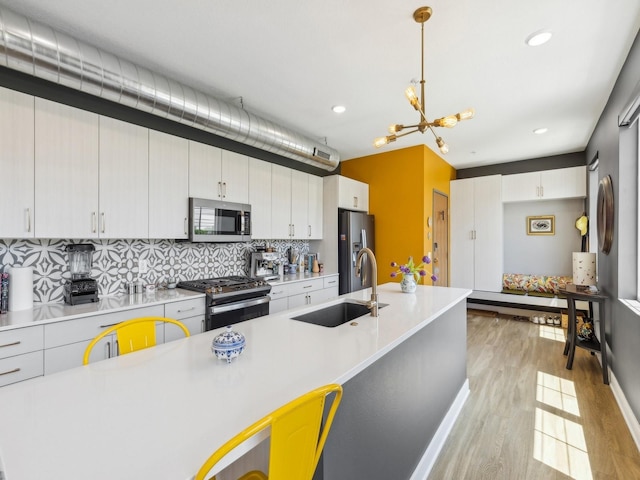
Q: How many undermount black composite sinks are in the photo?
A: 1